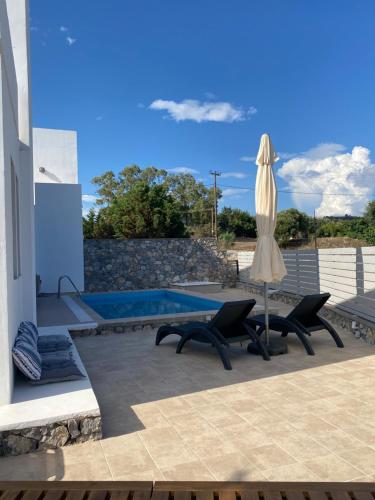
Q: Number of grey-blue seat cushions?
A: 2